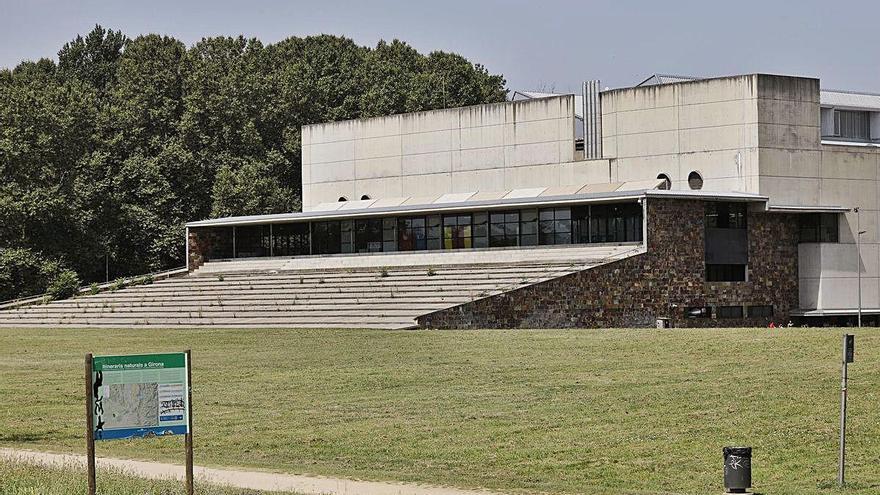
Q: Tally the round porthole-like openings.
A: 4